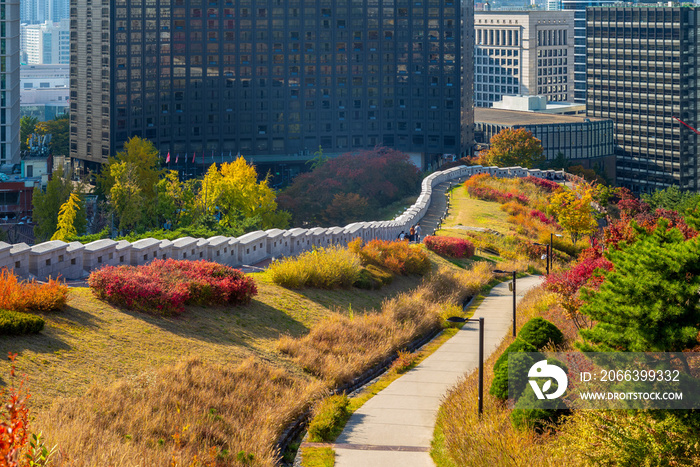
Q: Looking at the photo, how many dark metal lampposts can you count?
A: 4